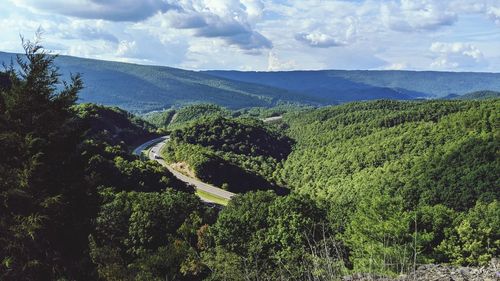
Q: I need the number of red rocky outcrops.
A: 0